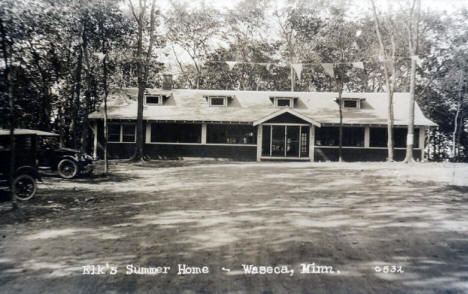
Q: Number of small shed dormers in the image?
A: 4